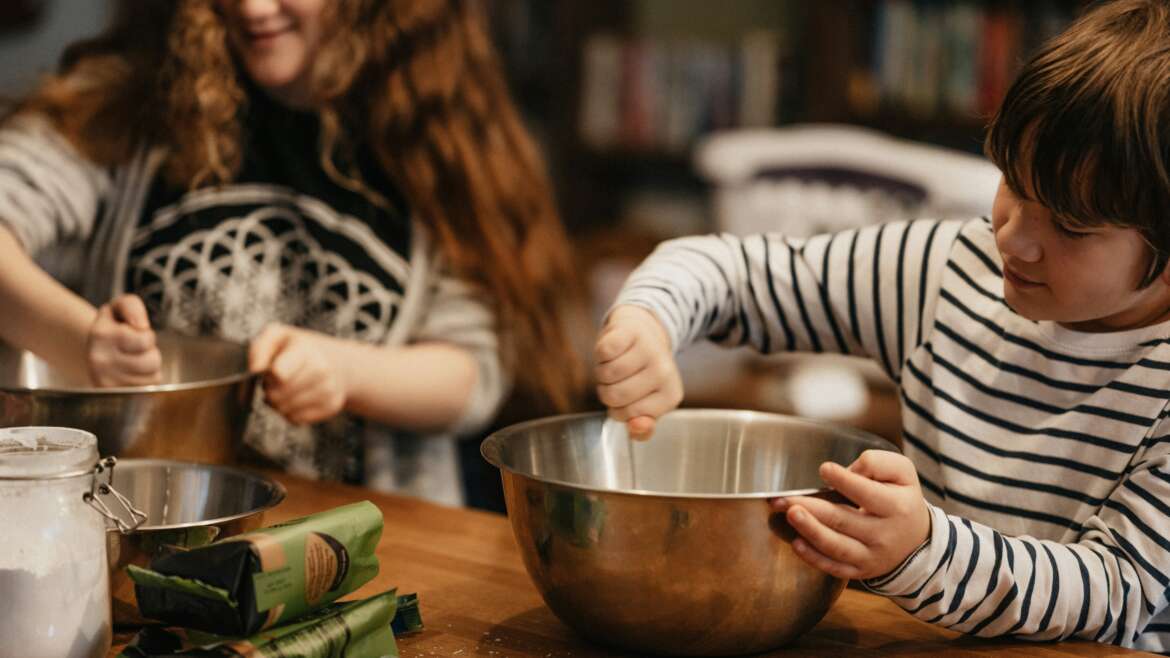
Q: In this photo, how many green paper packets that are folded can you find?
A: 2